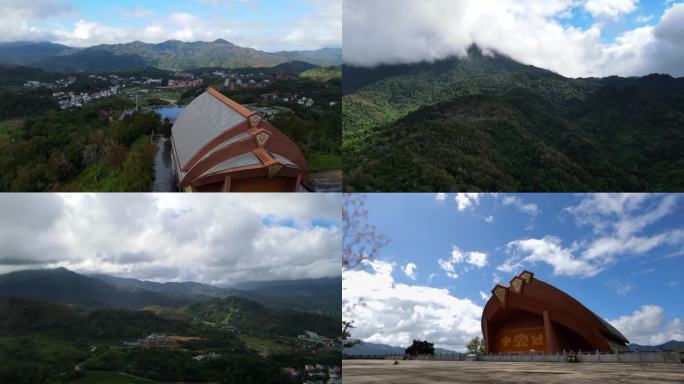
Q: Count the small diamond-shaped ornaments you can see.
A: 6